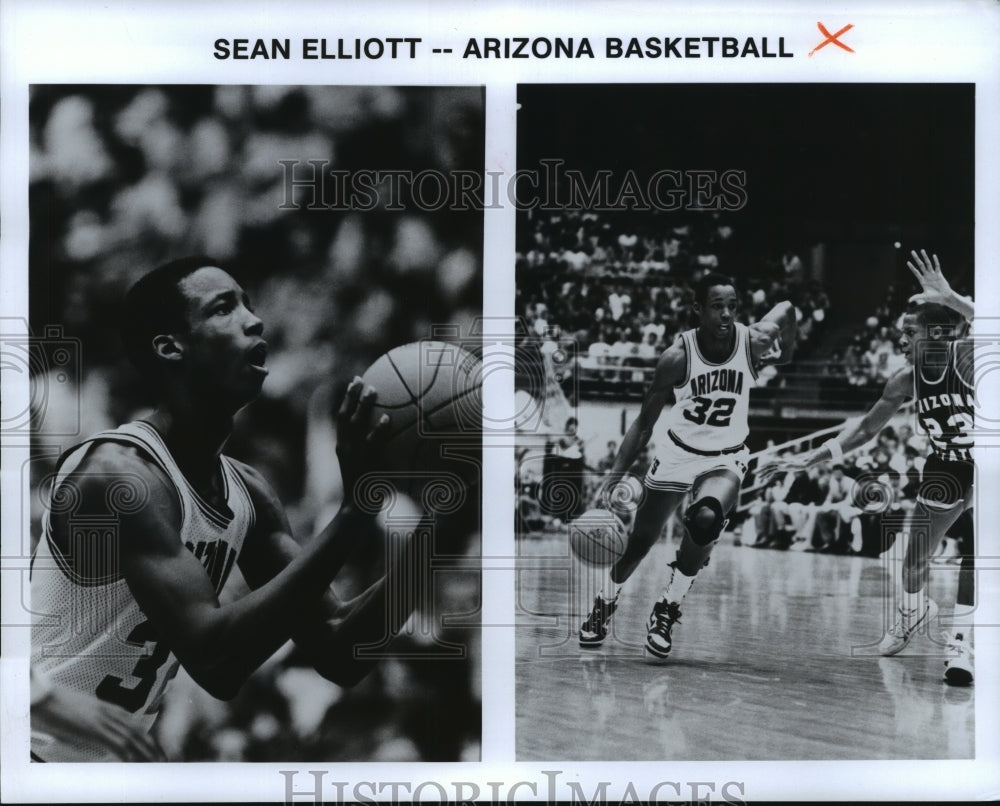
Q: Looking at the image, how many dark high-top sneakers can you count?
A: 2